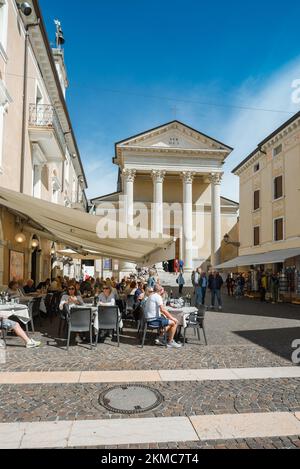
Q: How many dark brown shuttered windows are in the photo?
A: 4